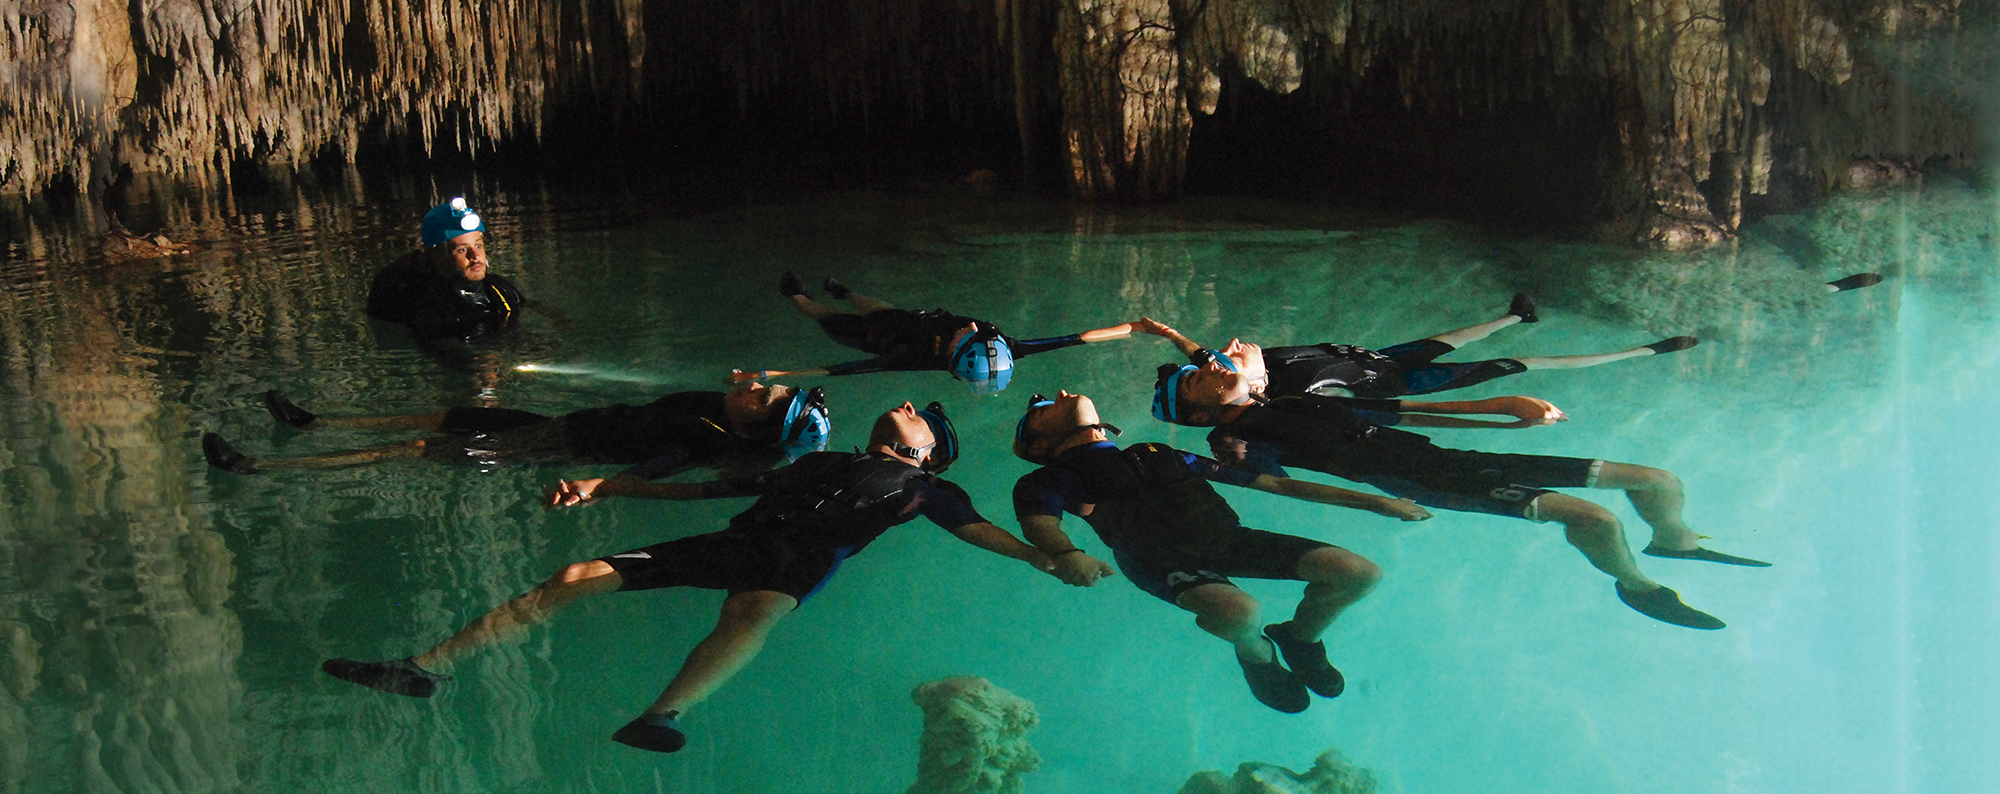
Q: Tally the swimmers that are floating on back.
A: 6